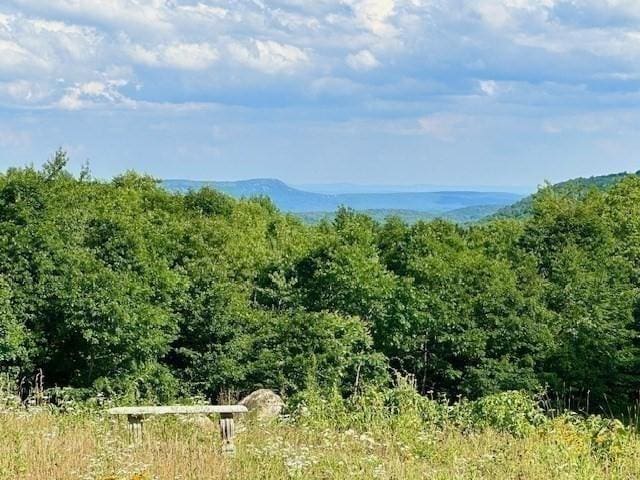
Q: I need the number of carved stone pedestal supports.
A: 2